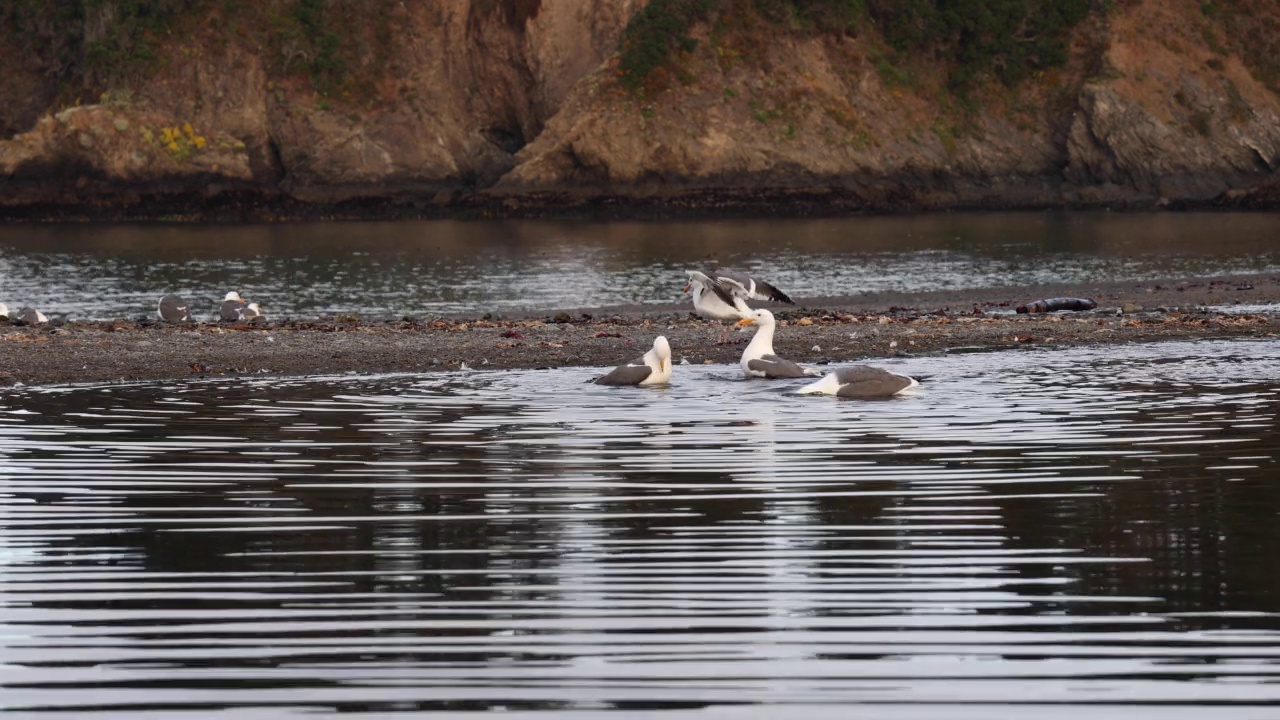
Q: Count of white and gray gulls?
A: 9